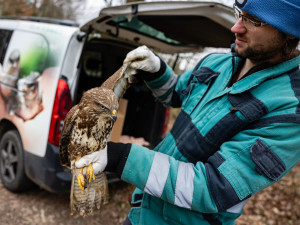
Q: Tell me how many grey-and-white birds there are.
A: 2